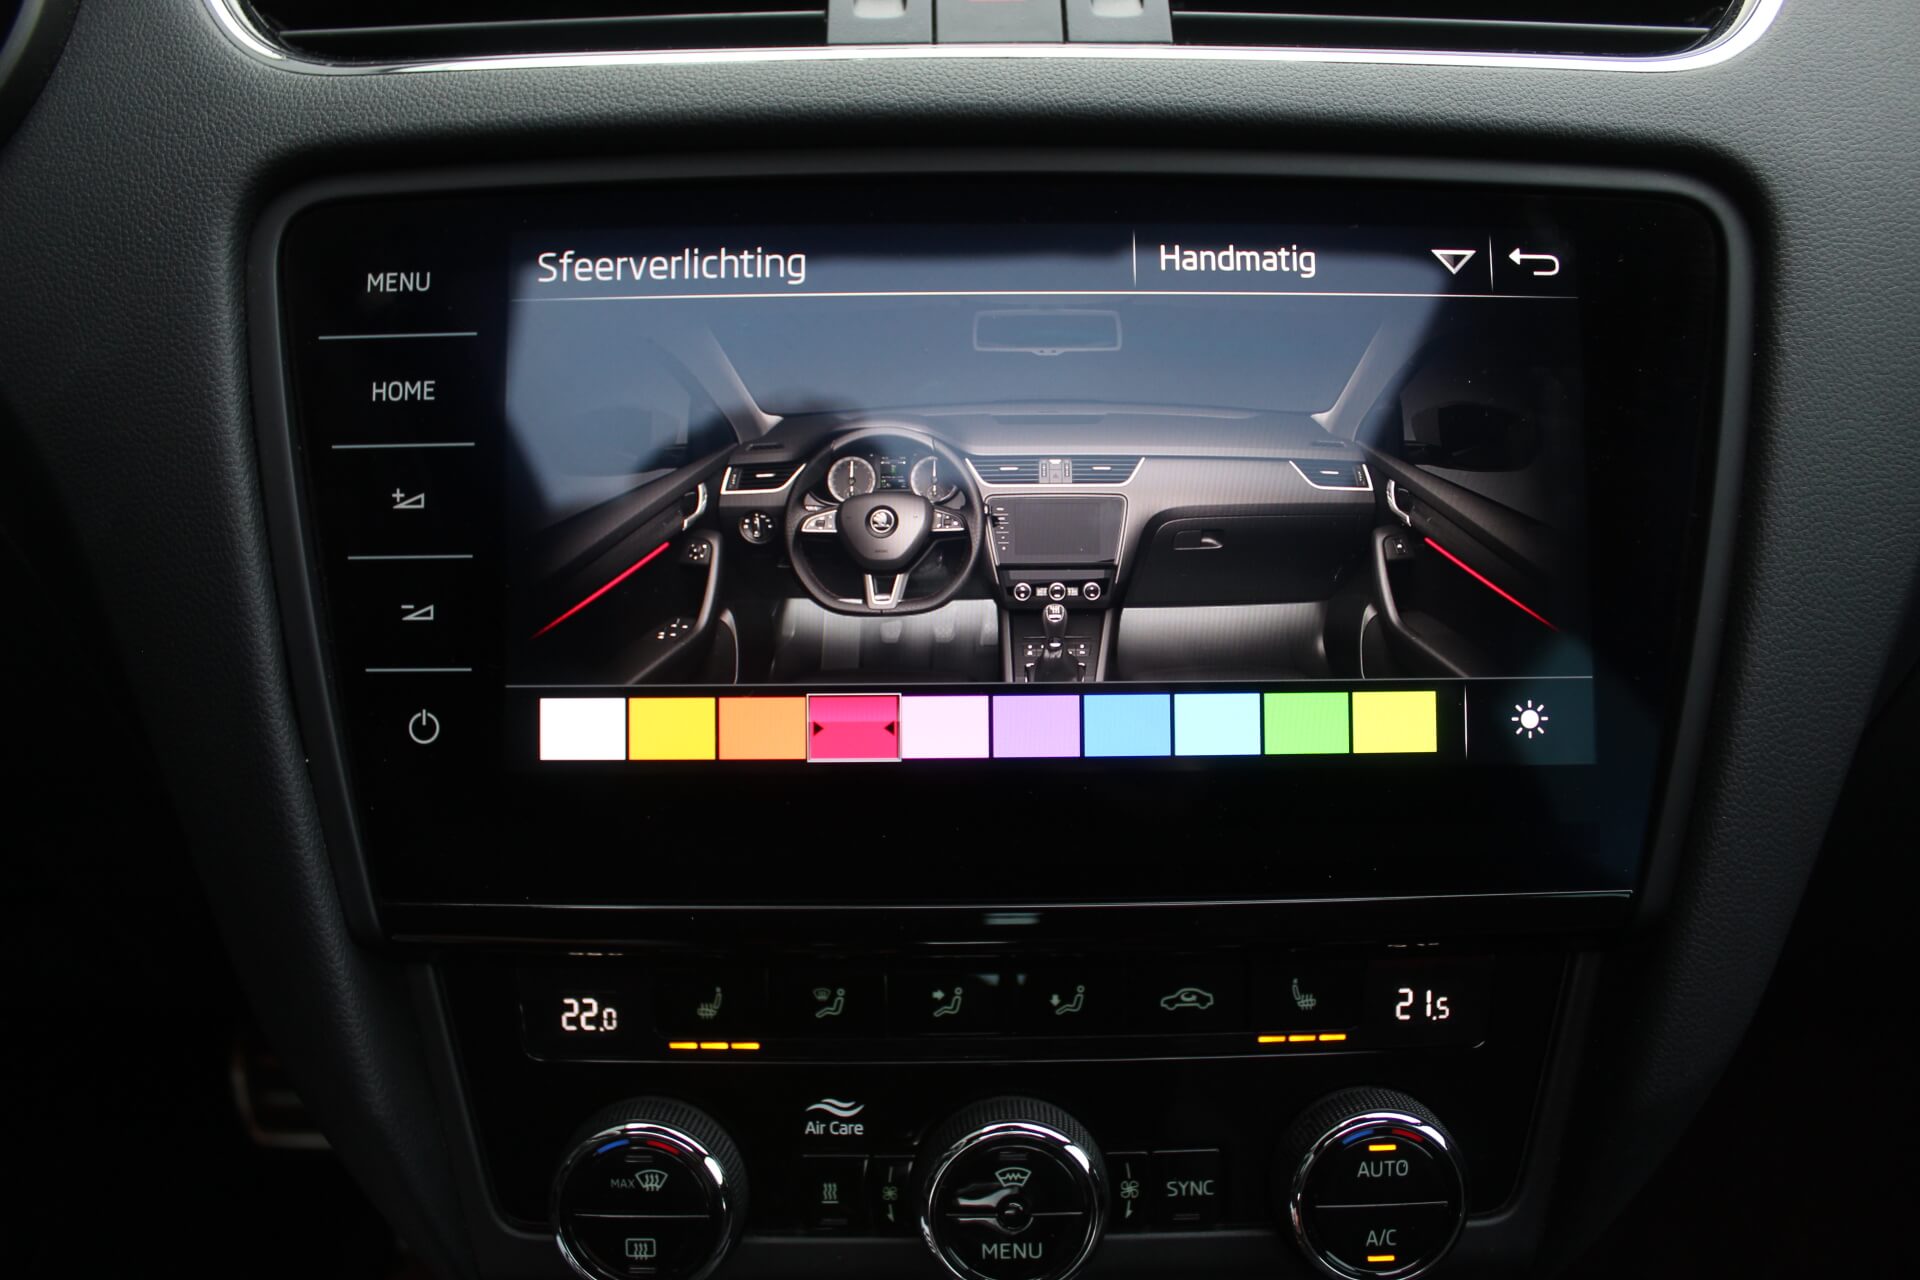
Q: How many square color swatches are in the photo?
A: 10